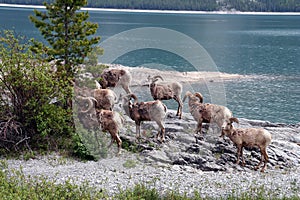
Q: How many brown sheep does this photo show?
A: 7